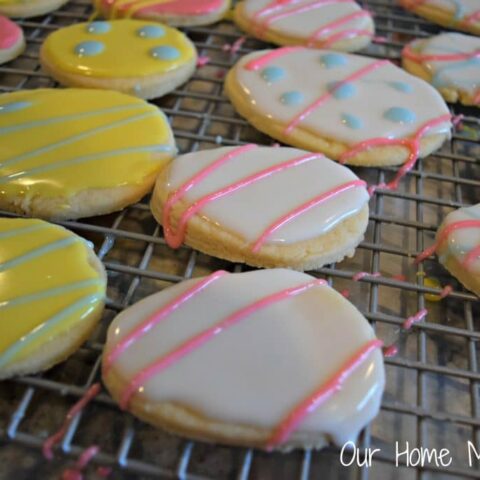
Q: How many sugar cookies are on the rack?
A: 13